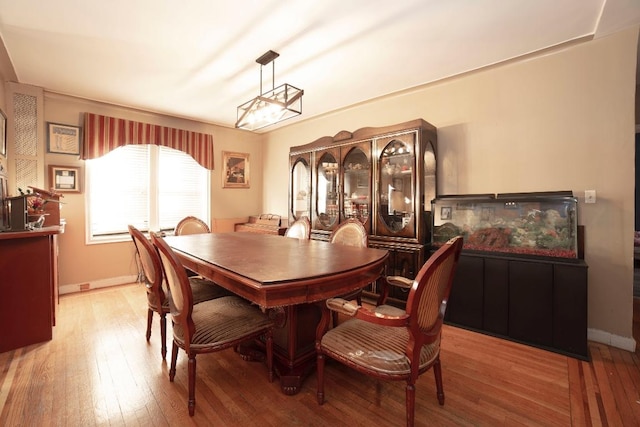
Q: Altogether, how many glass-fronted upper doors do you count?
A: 4